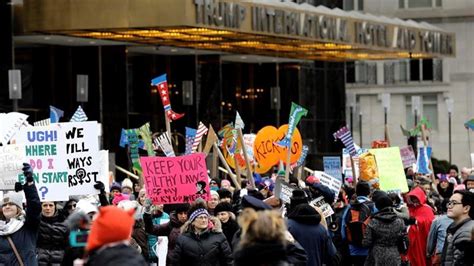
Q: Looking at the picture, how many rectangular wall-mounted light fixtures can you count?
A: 4